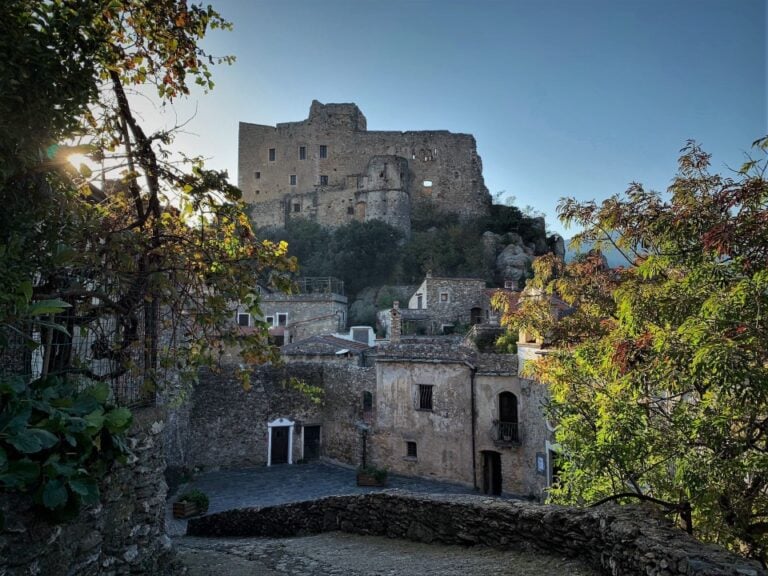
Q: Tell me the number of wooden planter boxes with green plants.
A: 2